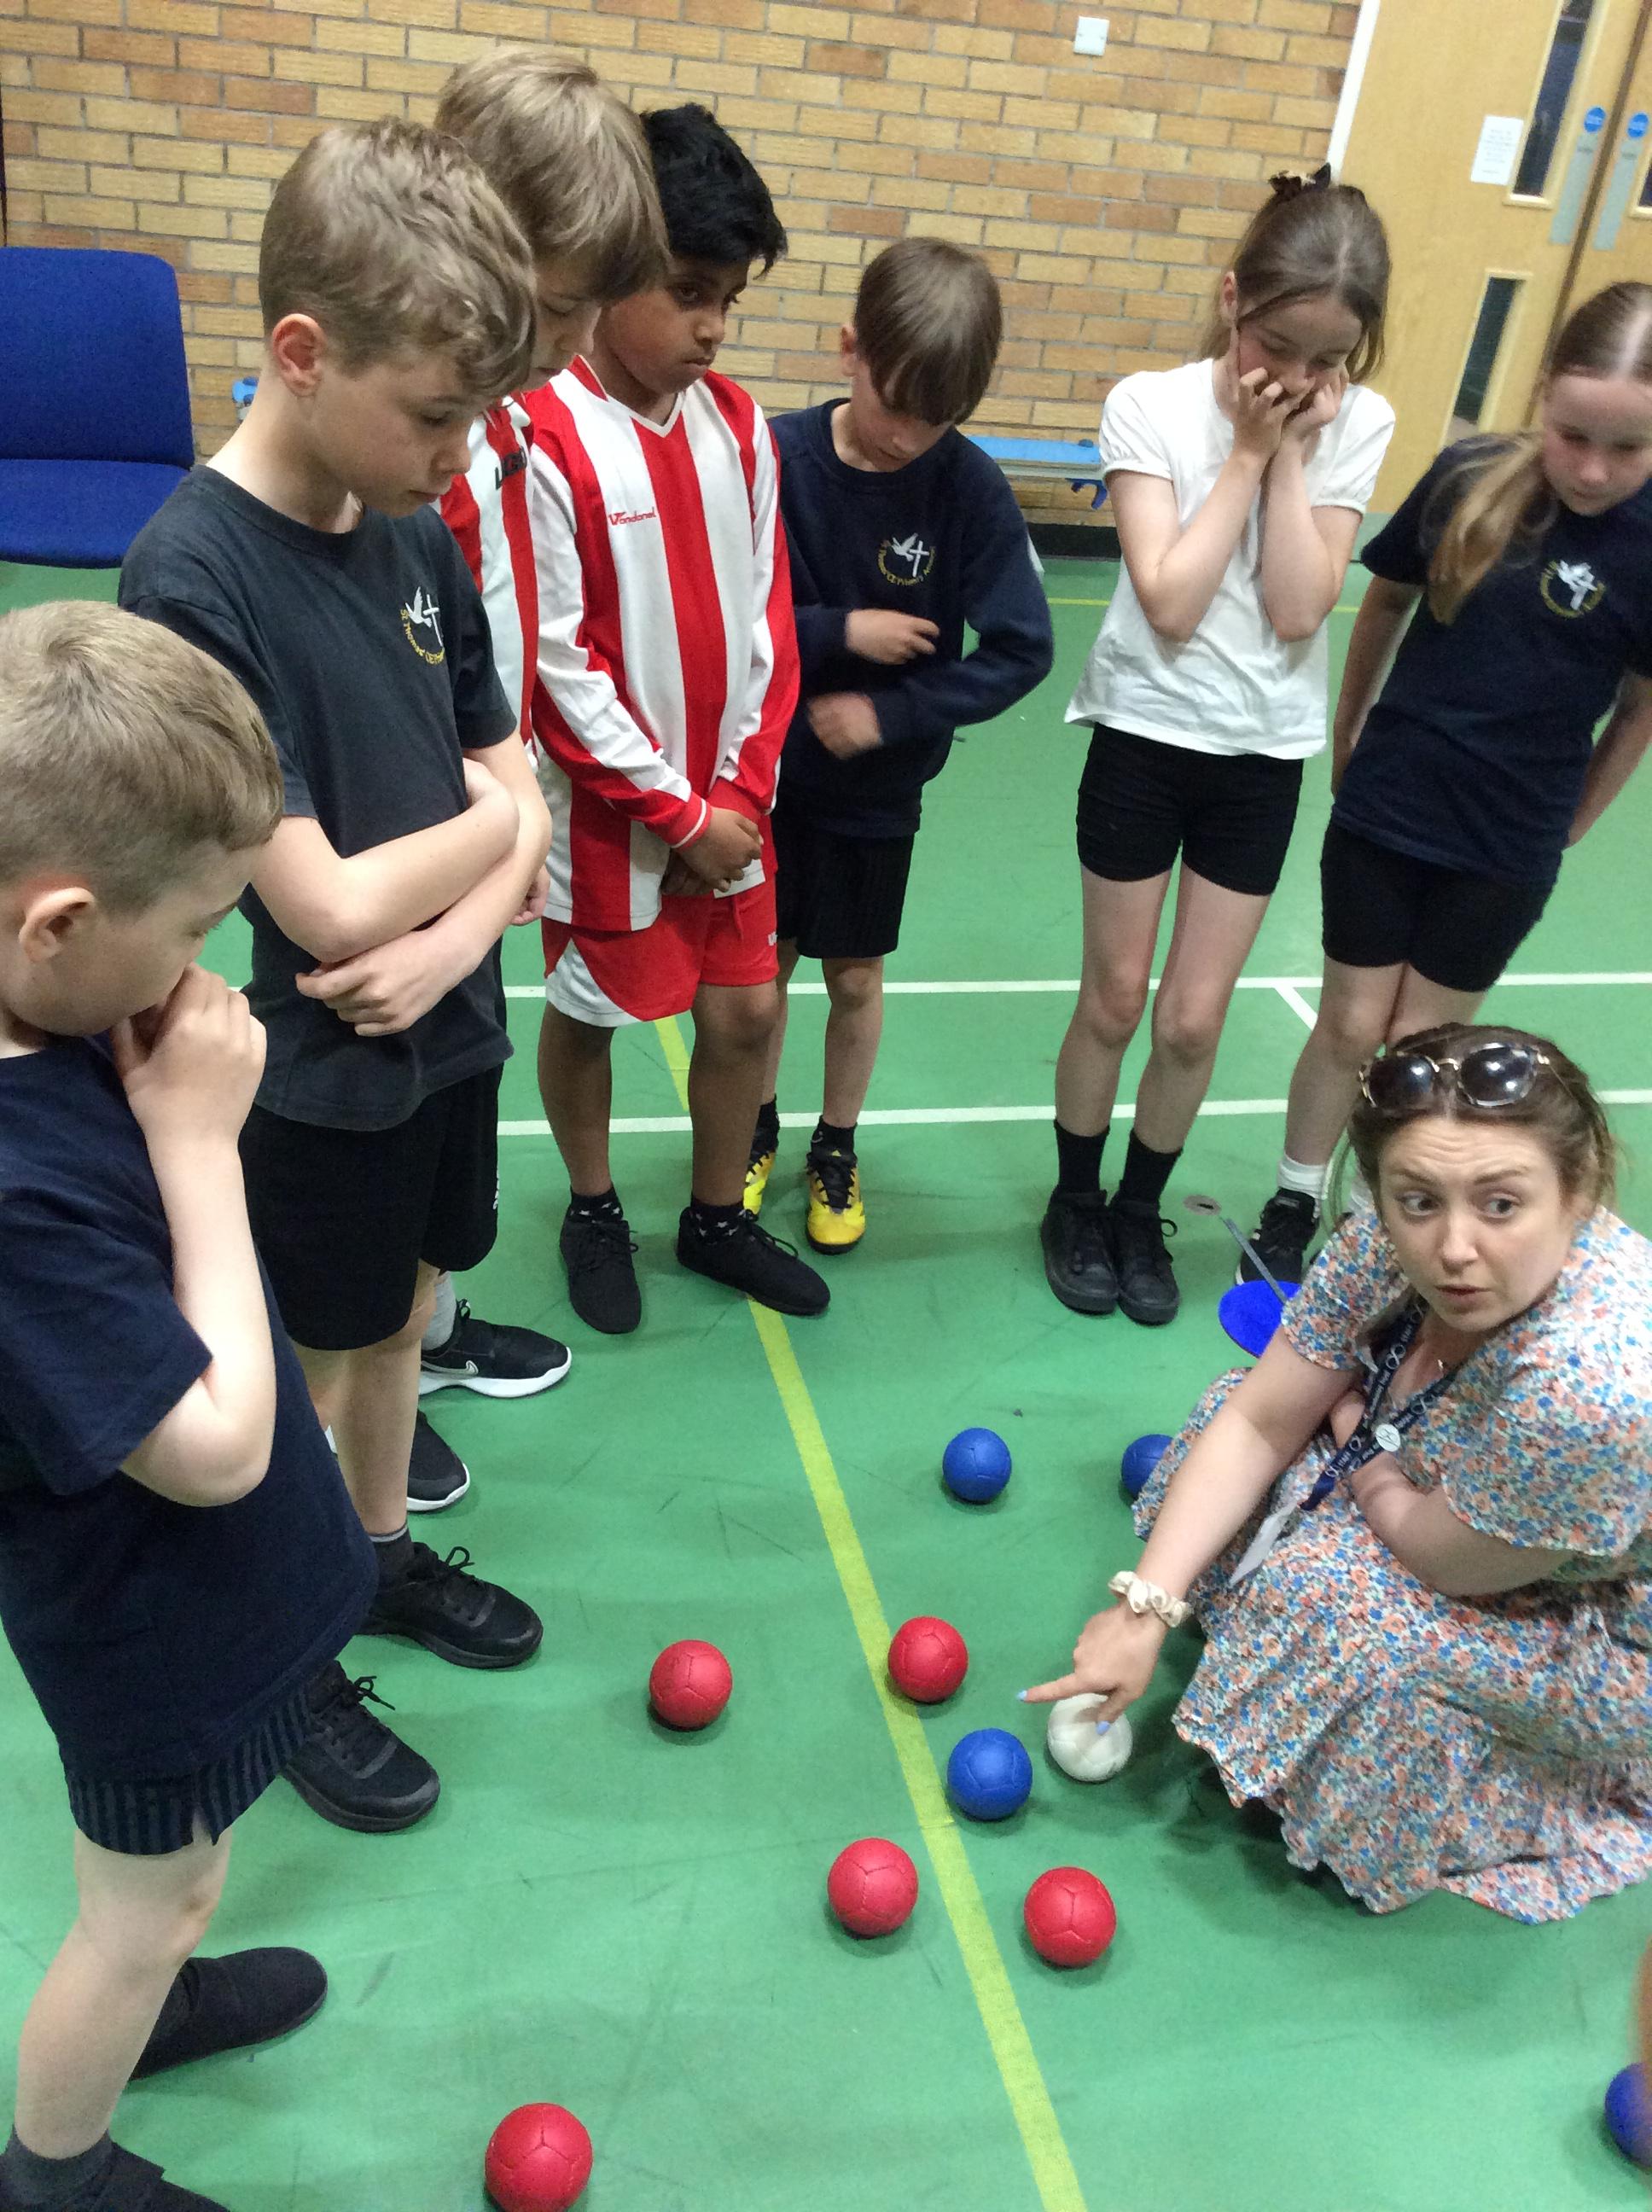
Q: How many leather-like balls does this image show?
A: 10